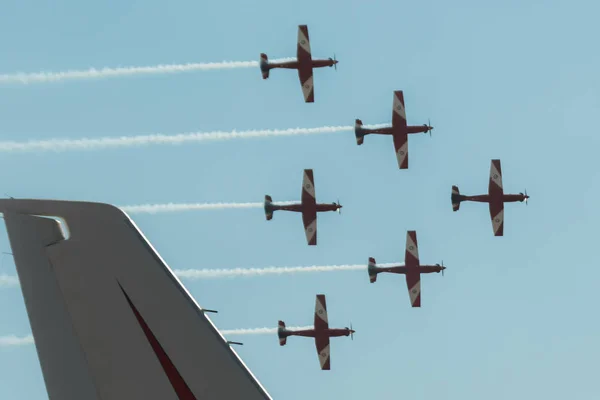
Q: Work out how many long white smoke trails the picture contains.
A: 5